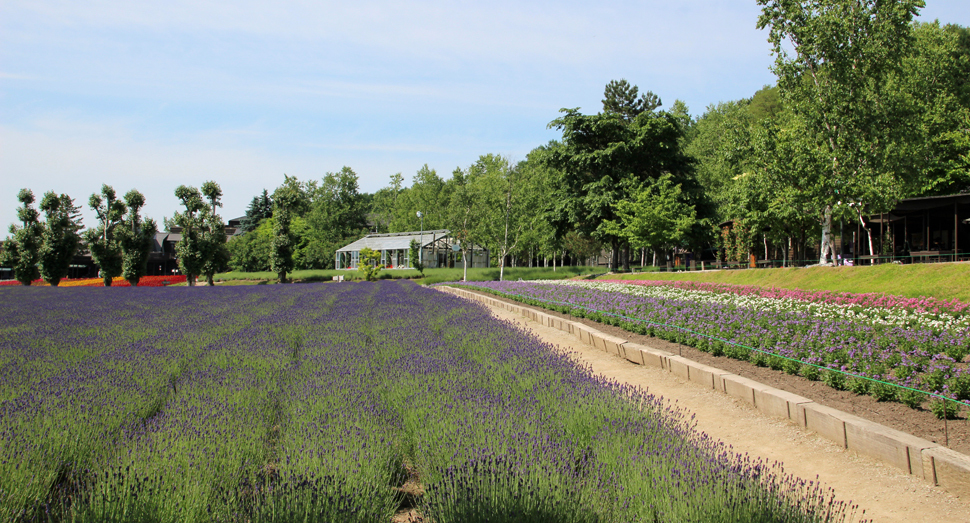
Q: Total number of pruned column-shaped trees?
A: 7